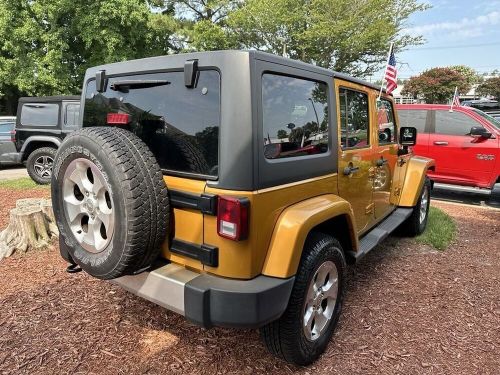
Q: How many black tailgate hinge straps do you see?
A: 2